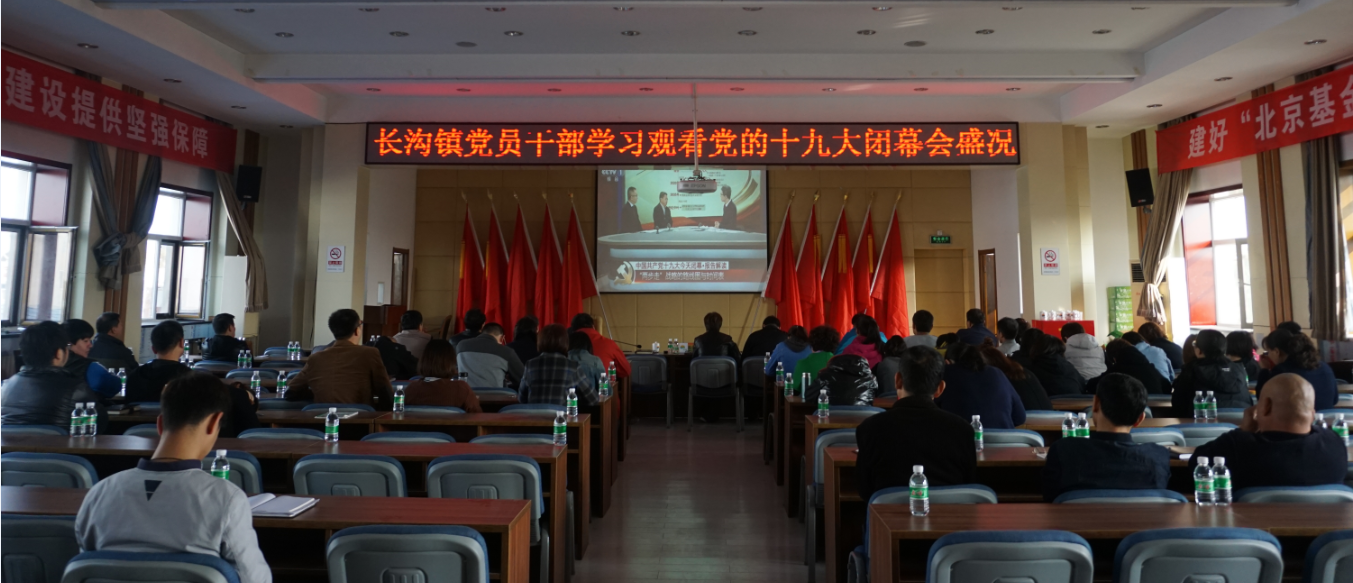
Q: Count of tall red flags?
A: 10